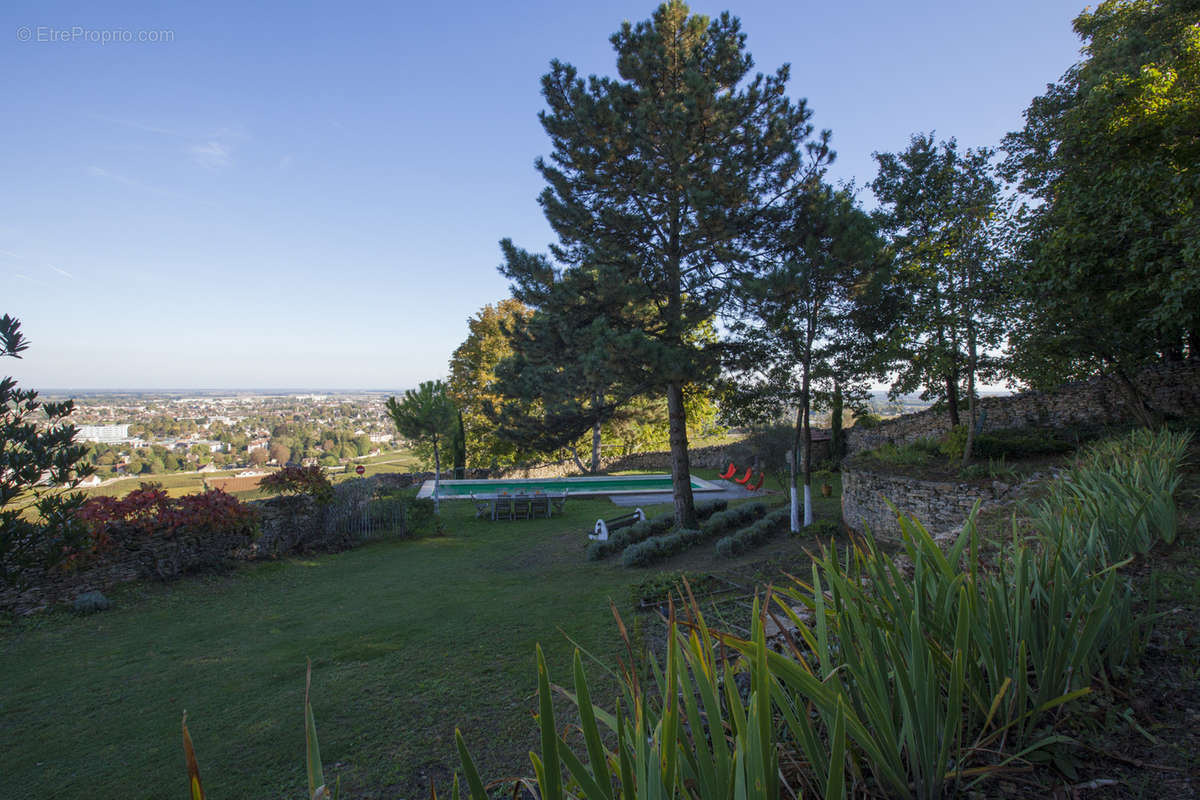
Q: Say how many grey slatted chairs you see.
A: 8